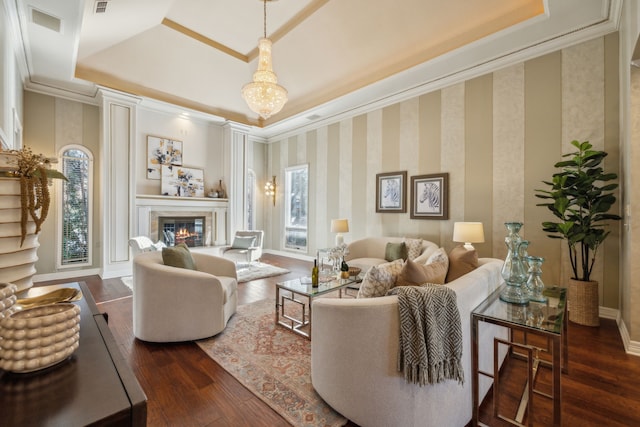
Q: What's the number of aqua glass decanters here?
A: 3